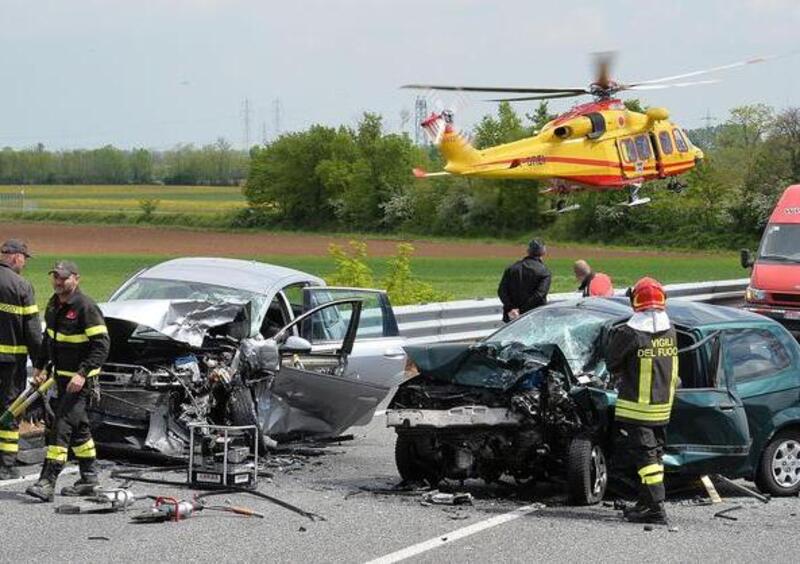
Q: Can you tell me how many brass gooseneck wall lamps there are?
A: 0